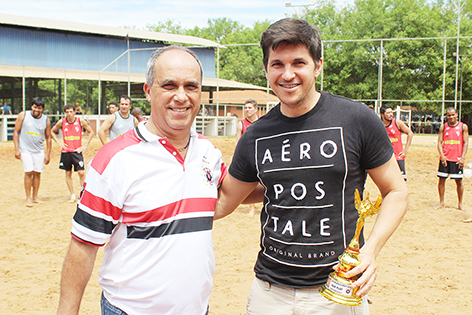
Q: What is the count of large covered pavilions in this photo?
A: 1